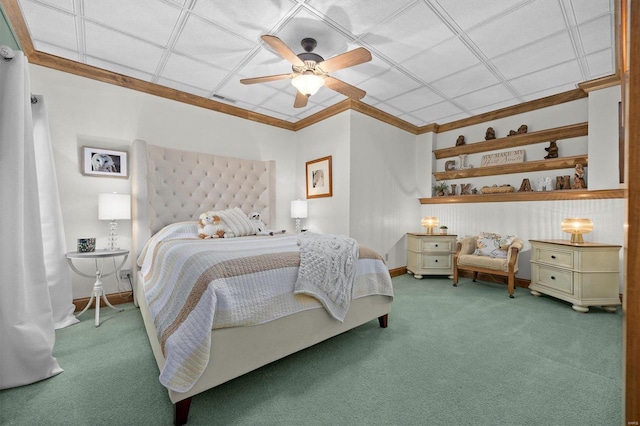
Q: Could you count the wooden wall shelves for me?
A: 3